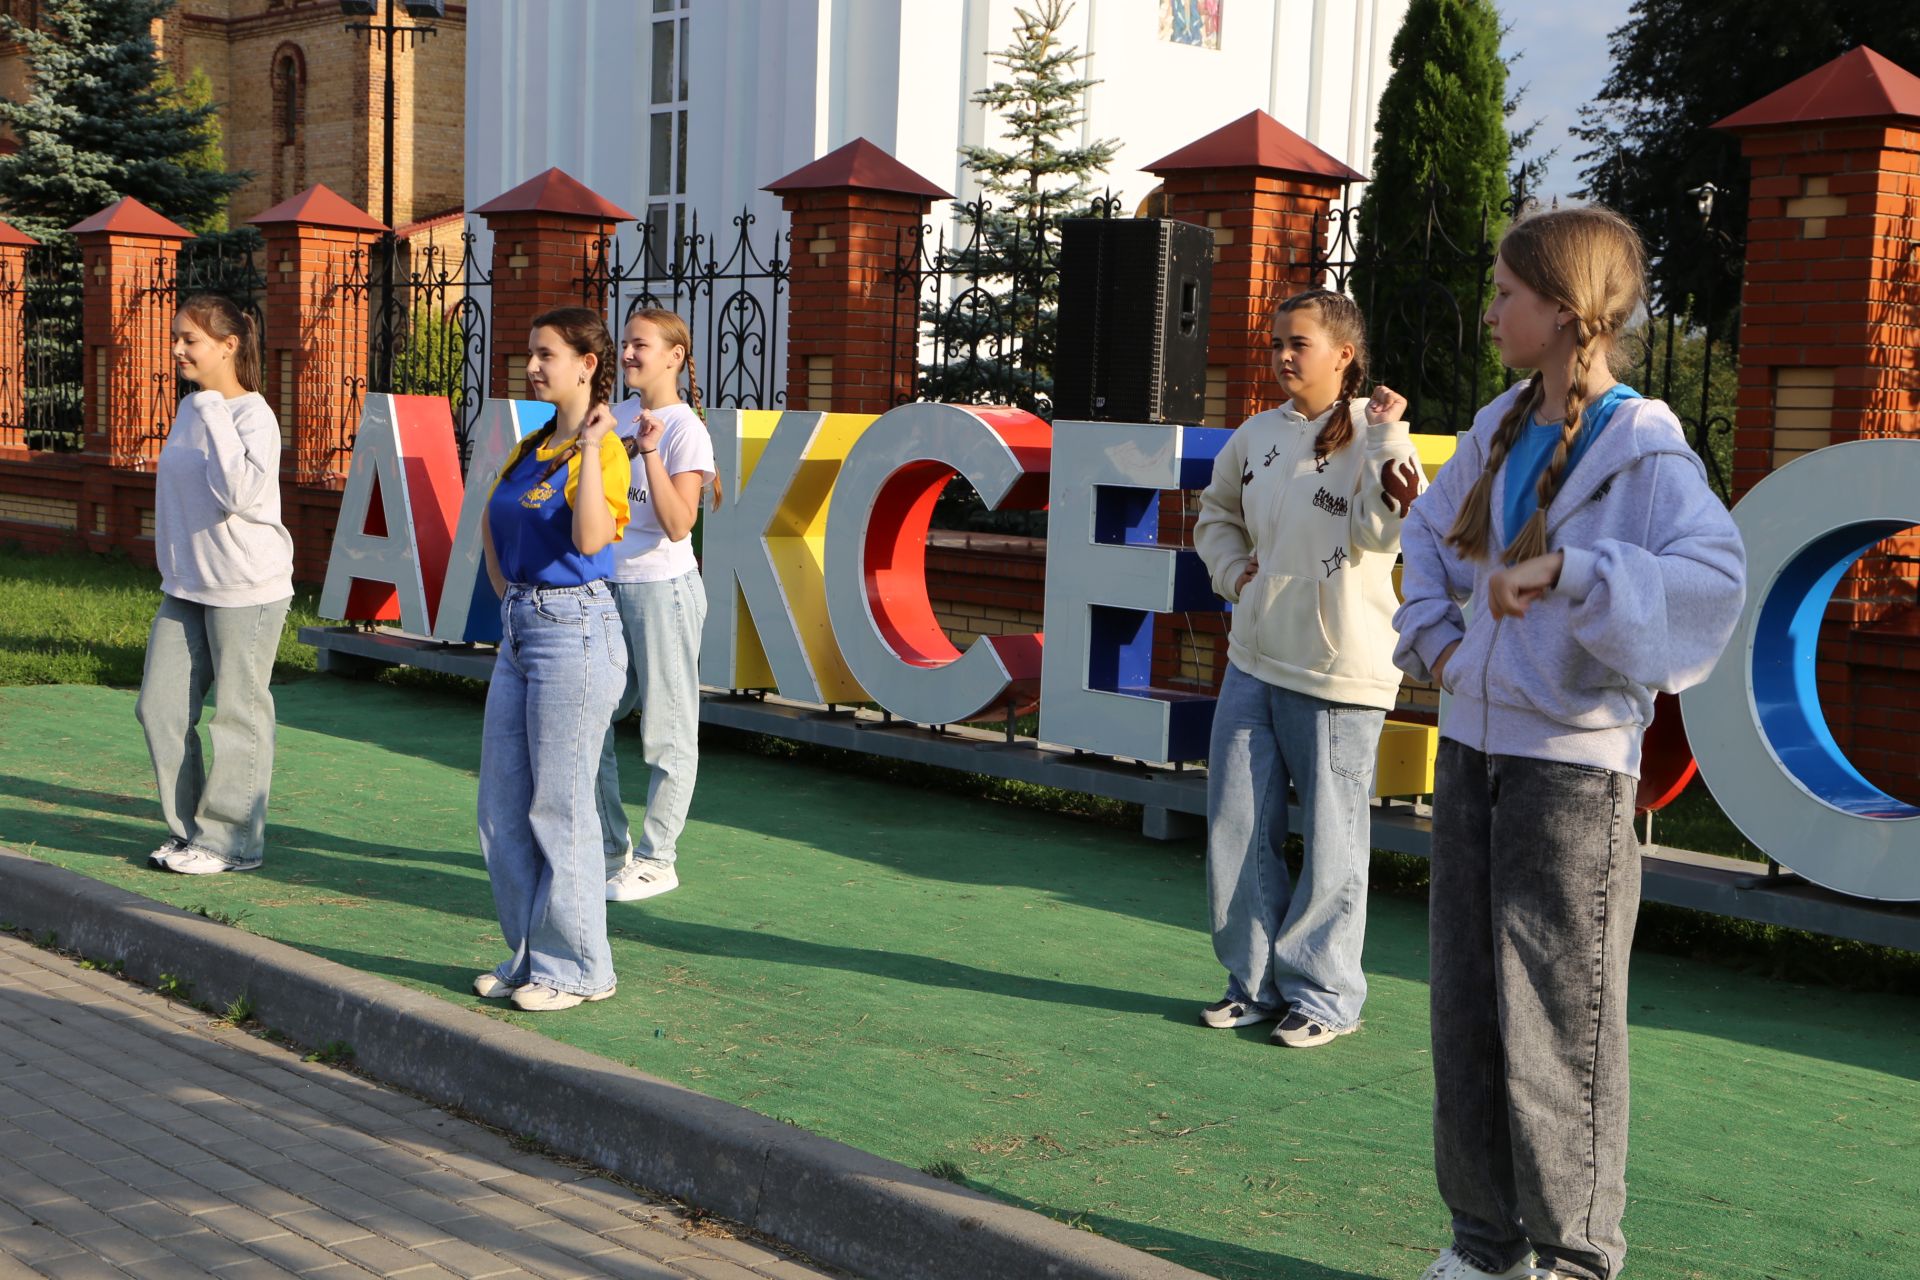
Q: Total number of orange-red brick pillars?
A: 7